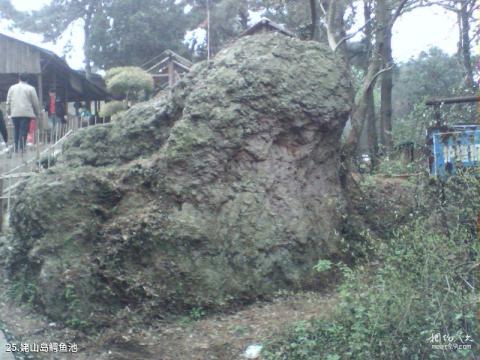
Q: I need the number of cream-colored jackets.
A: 1